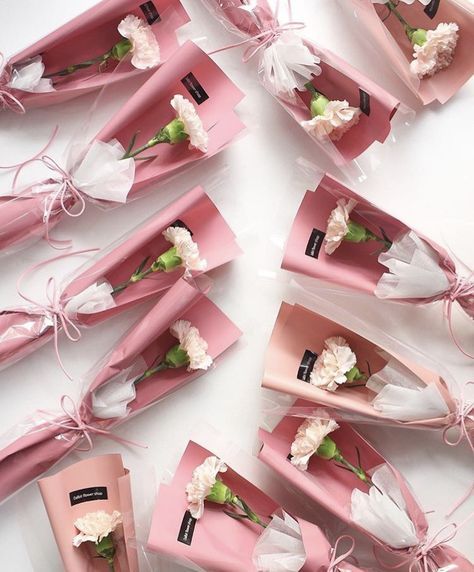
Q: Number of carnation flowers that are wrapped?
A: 11